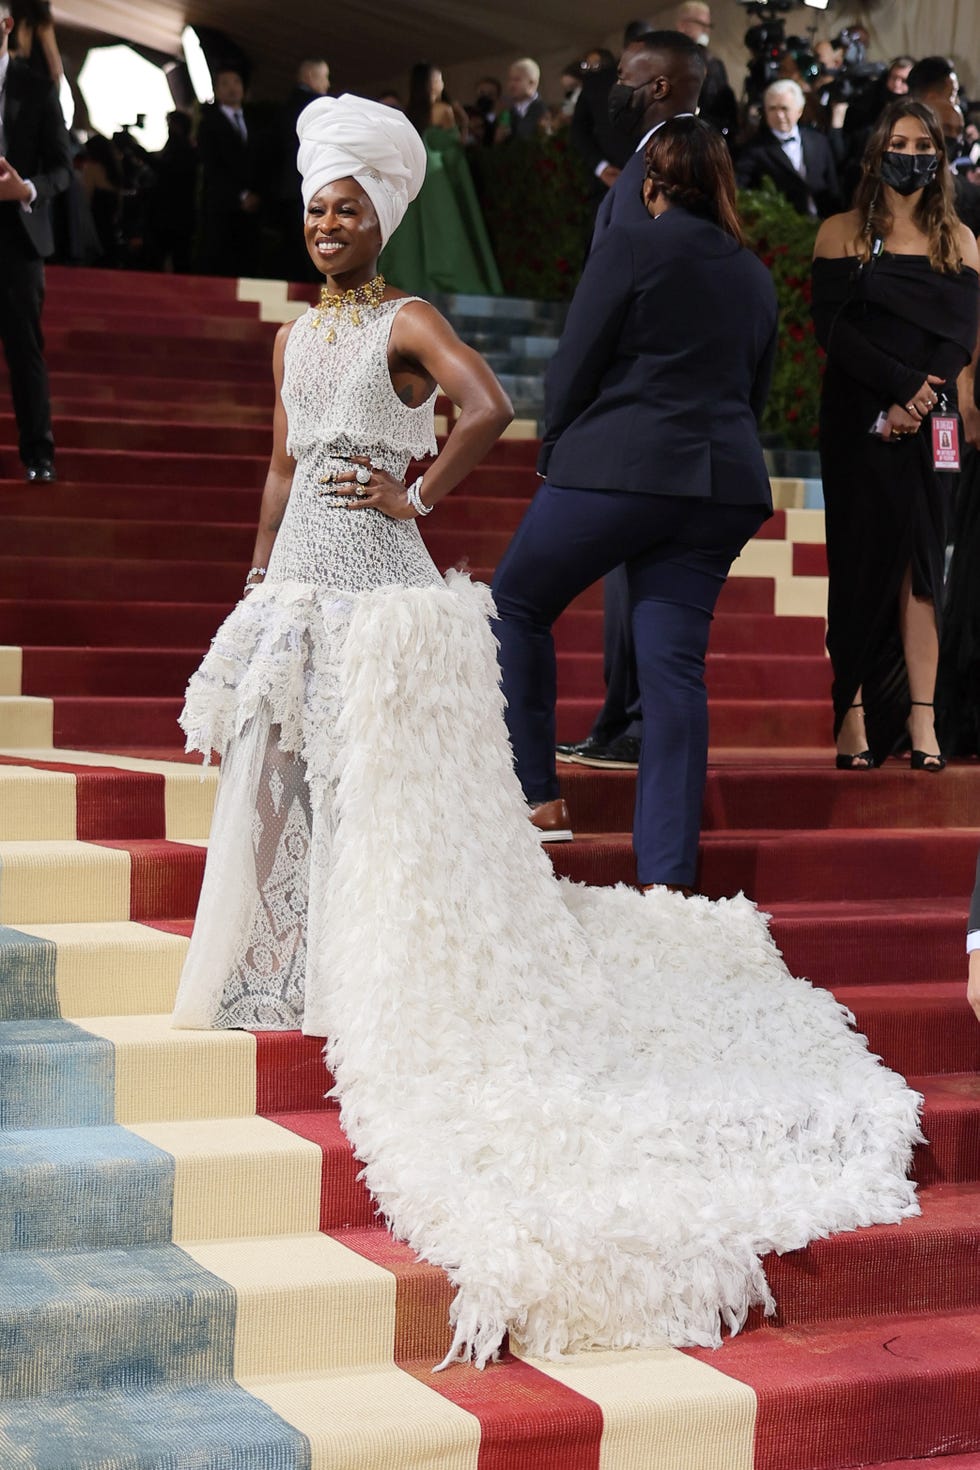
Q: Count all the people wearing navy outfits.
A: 2